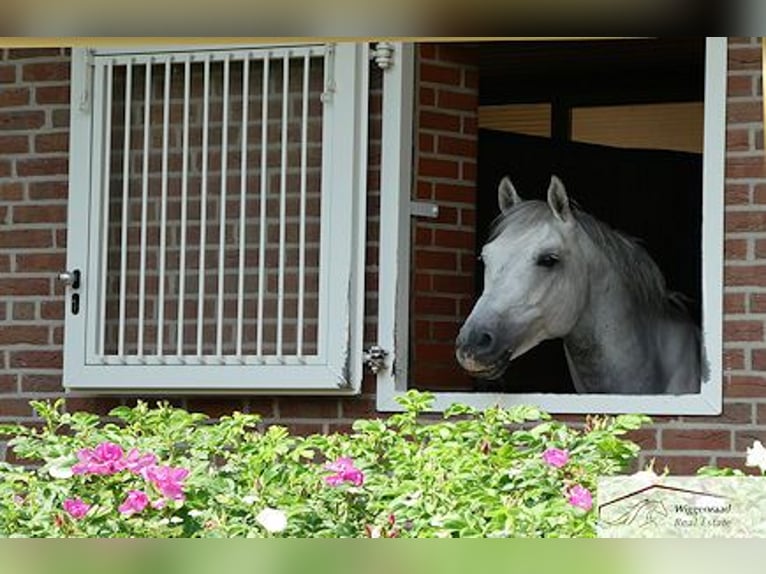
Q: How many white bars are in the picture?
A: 11